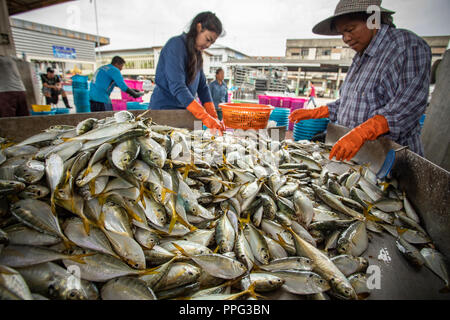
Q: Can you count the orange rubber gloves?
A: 4